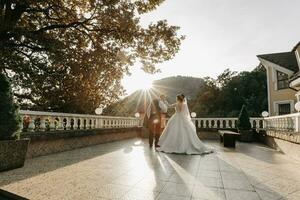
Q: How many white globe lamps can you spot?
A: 5